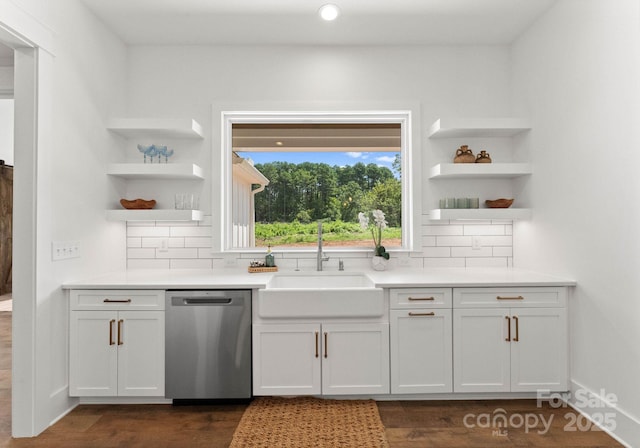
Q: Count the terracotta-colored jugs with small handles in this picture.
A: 2